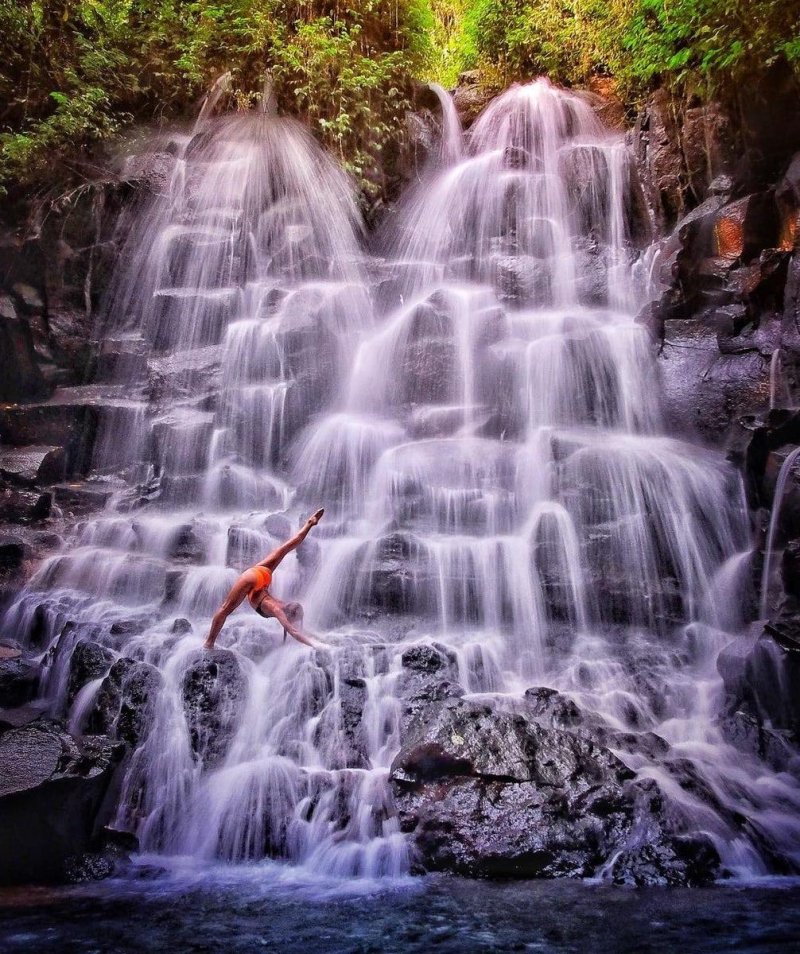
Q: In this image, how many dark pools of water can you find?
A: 1